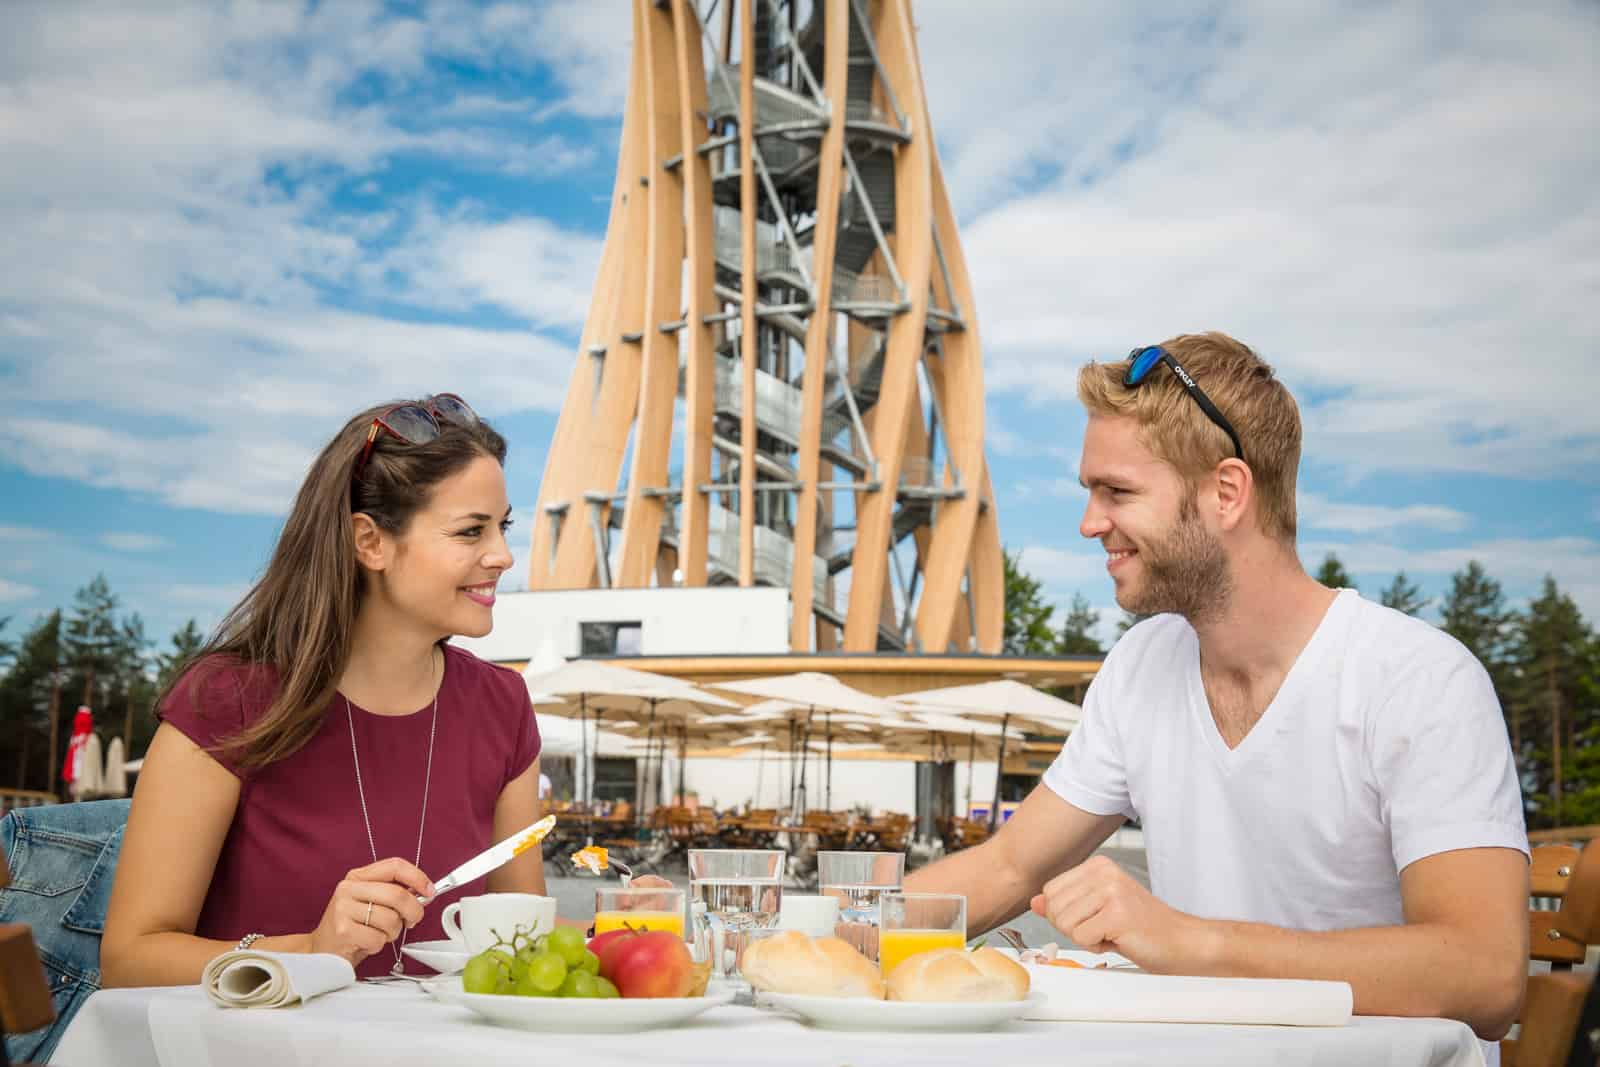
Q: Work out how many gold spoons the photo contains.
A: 0